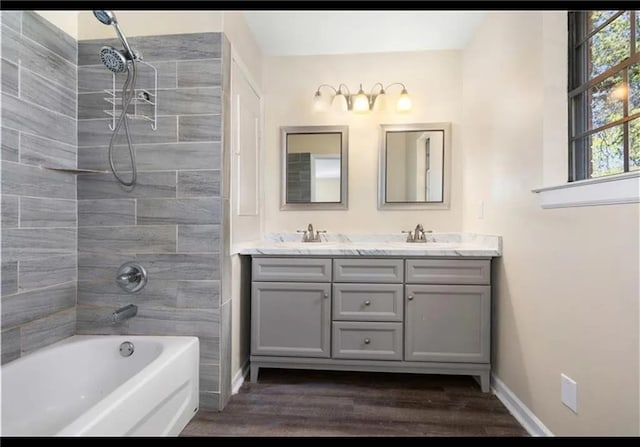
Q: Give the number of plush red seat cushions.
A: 0